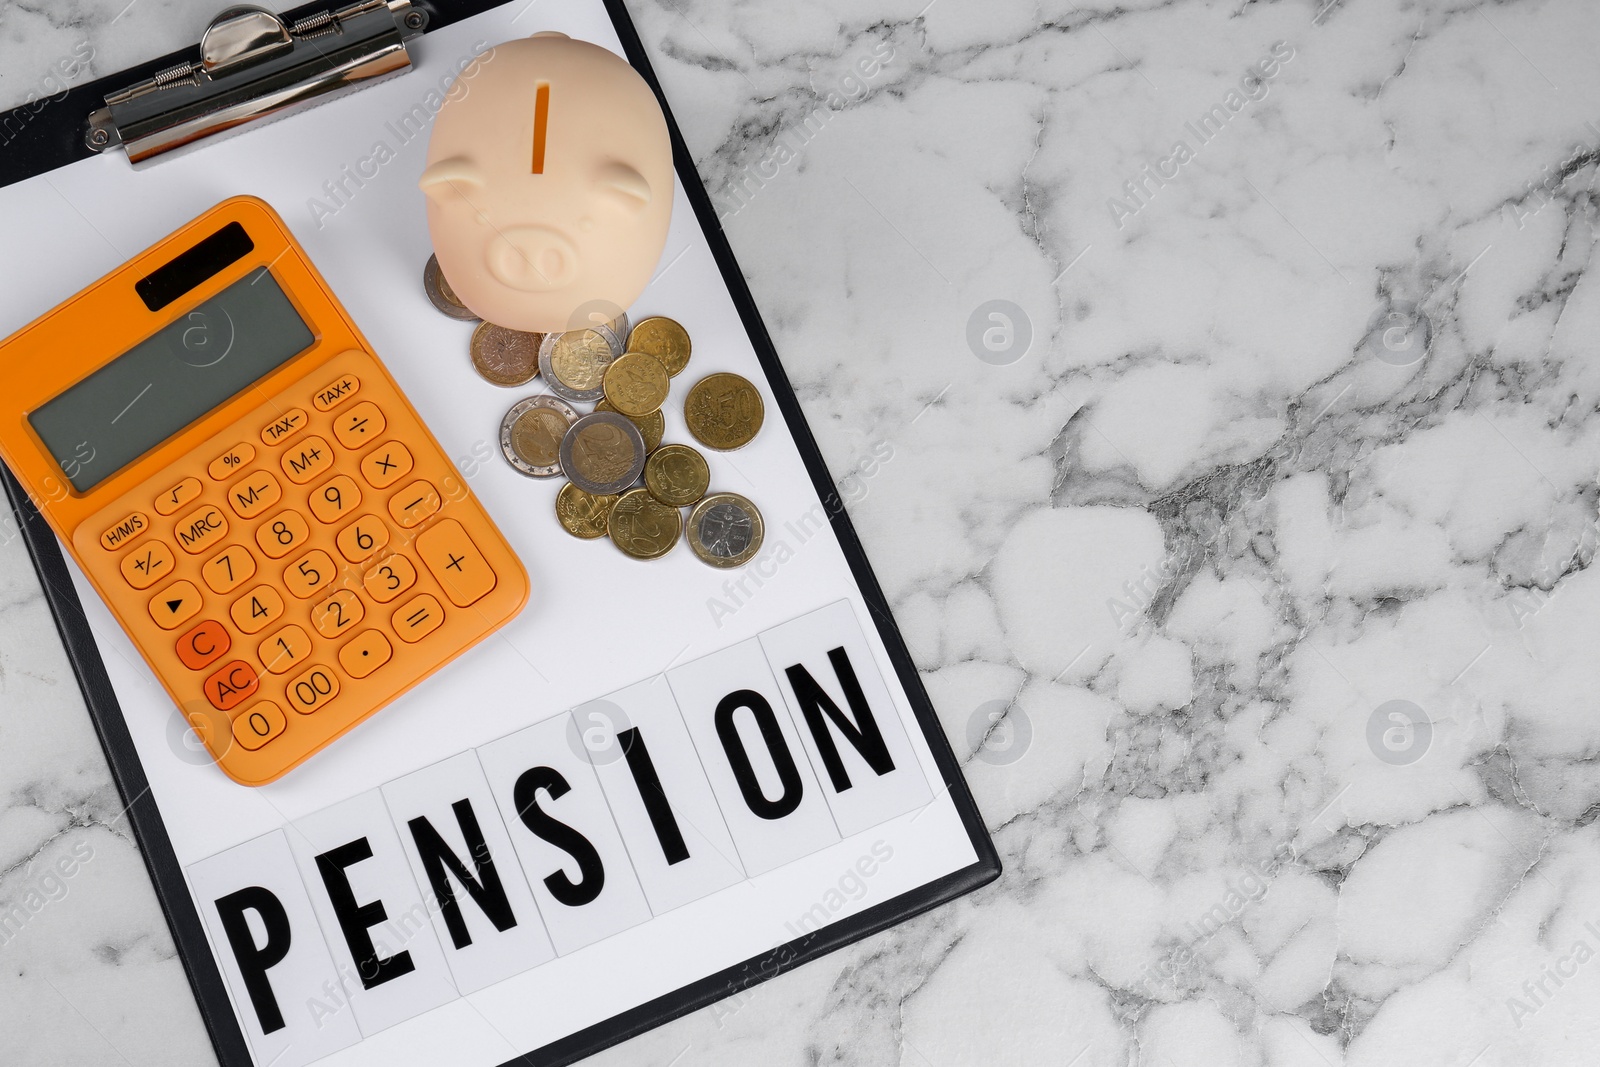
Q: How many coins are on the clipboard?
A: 14